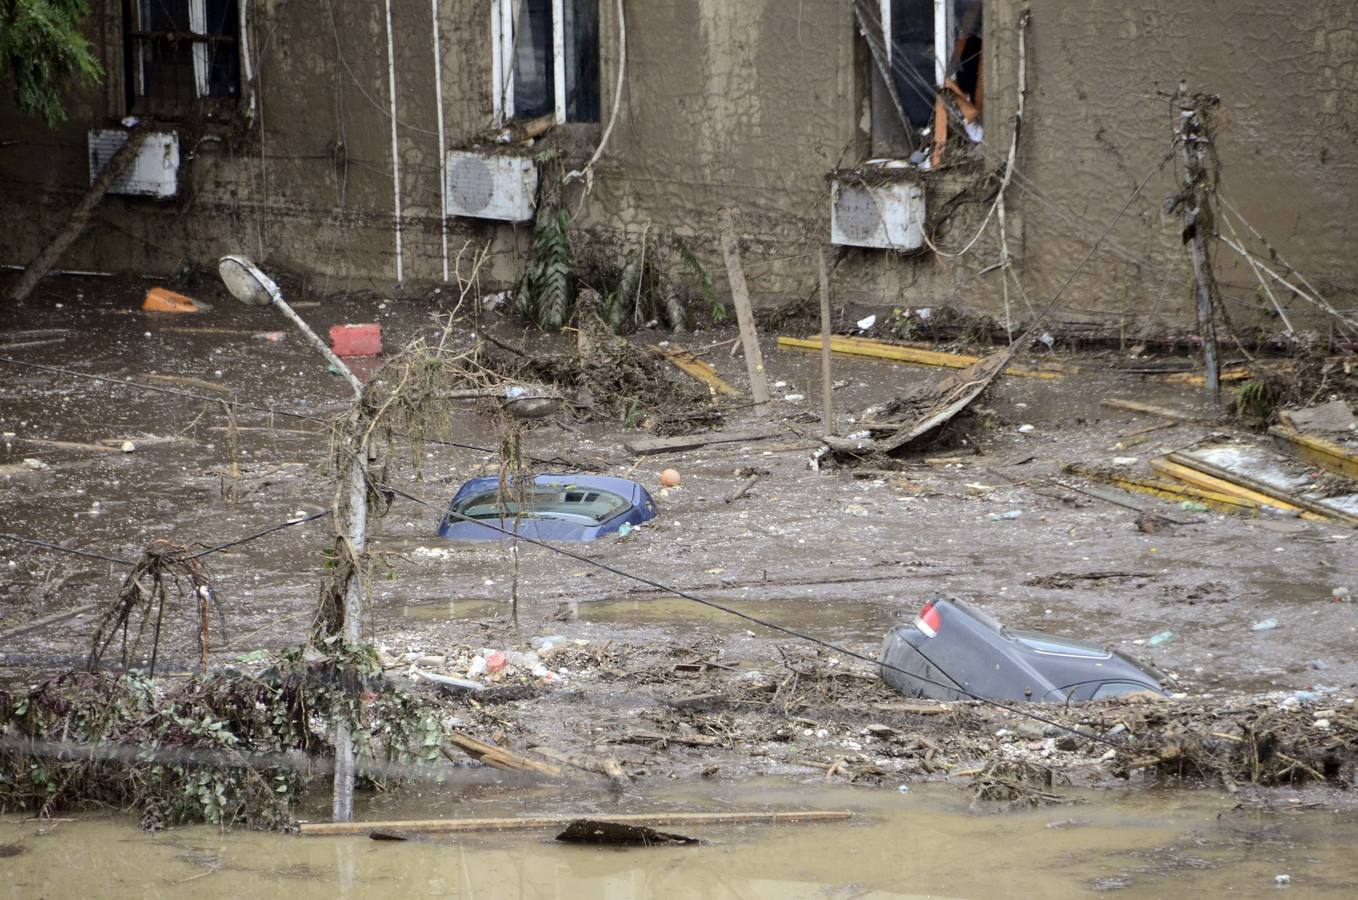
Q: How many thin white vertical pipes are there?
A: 2